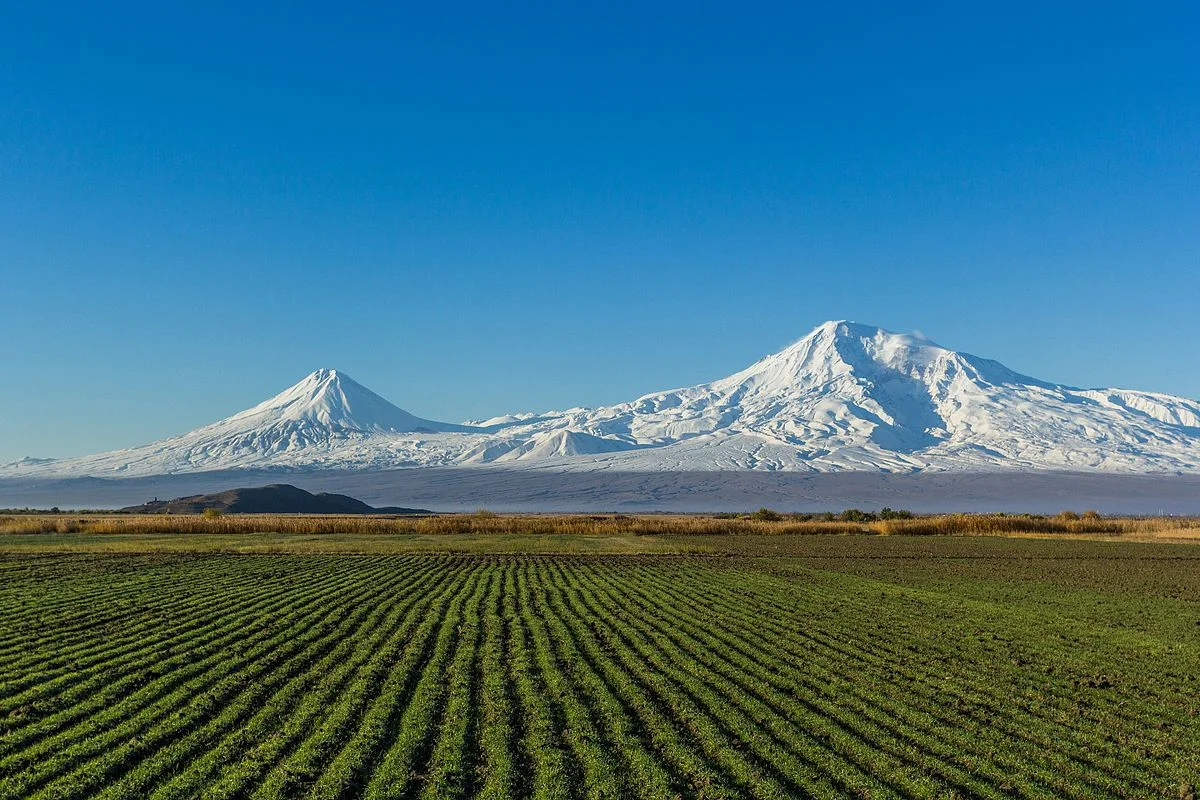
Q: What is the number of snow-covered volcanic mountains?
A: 2